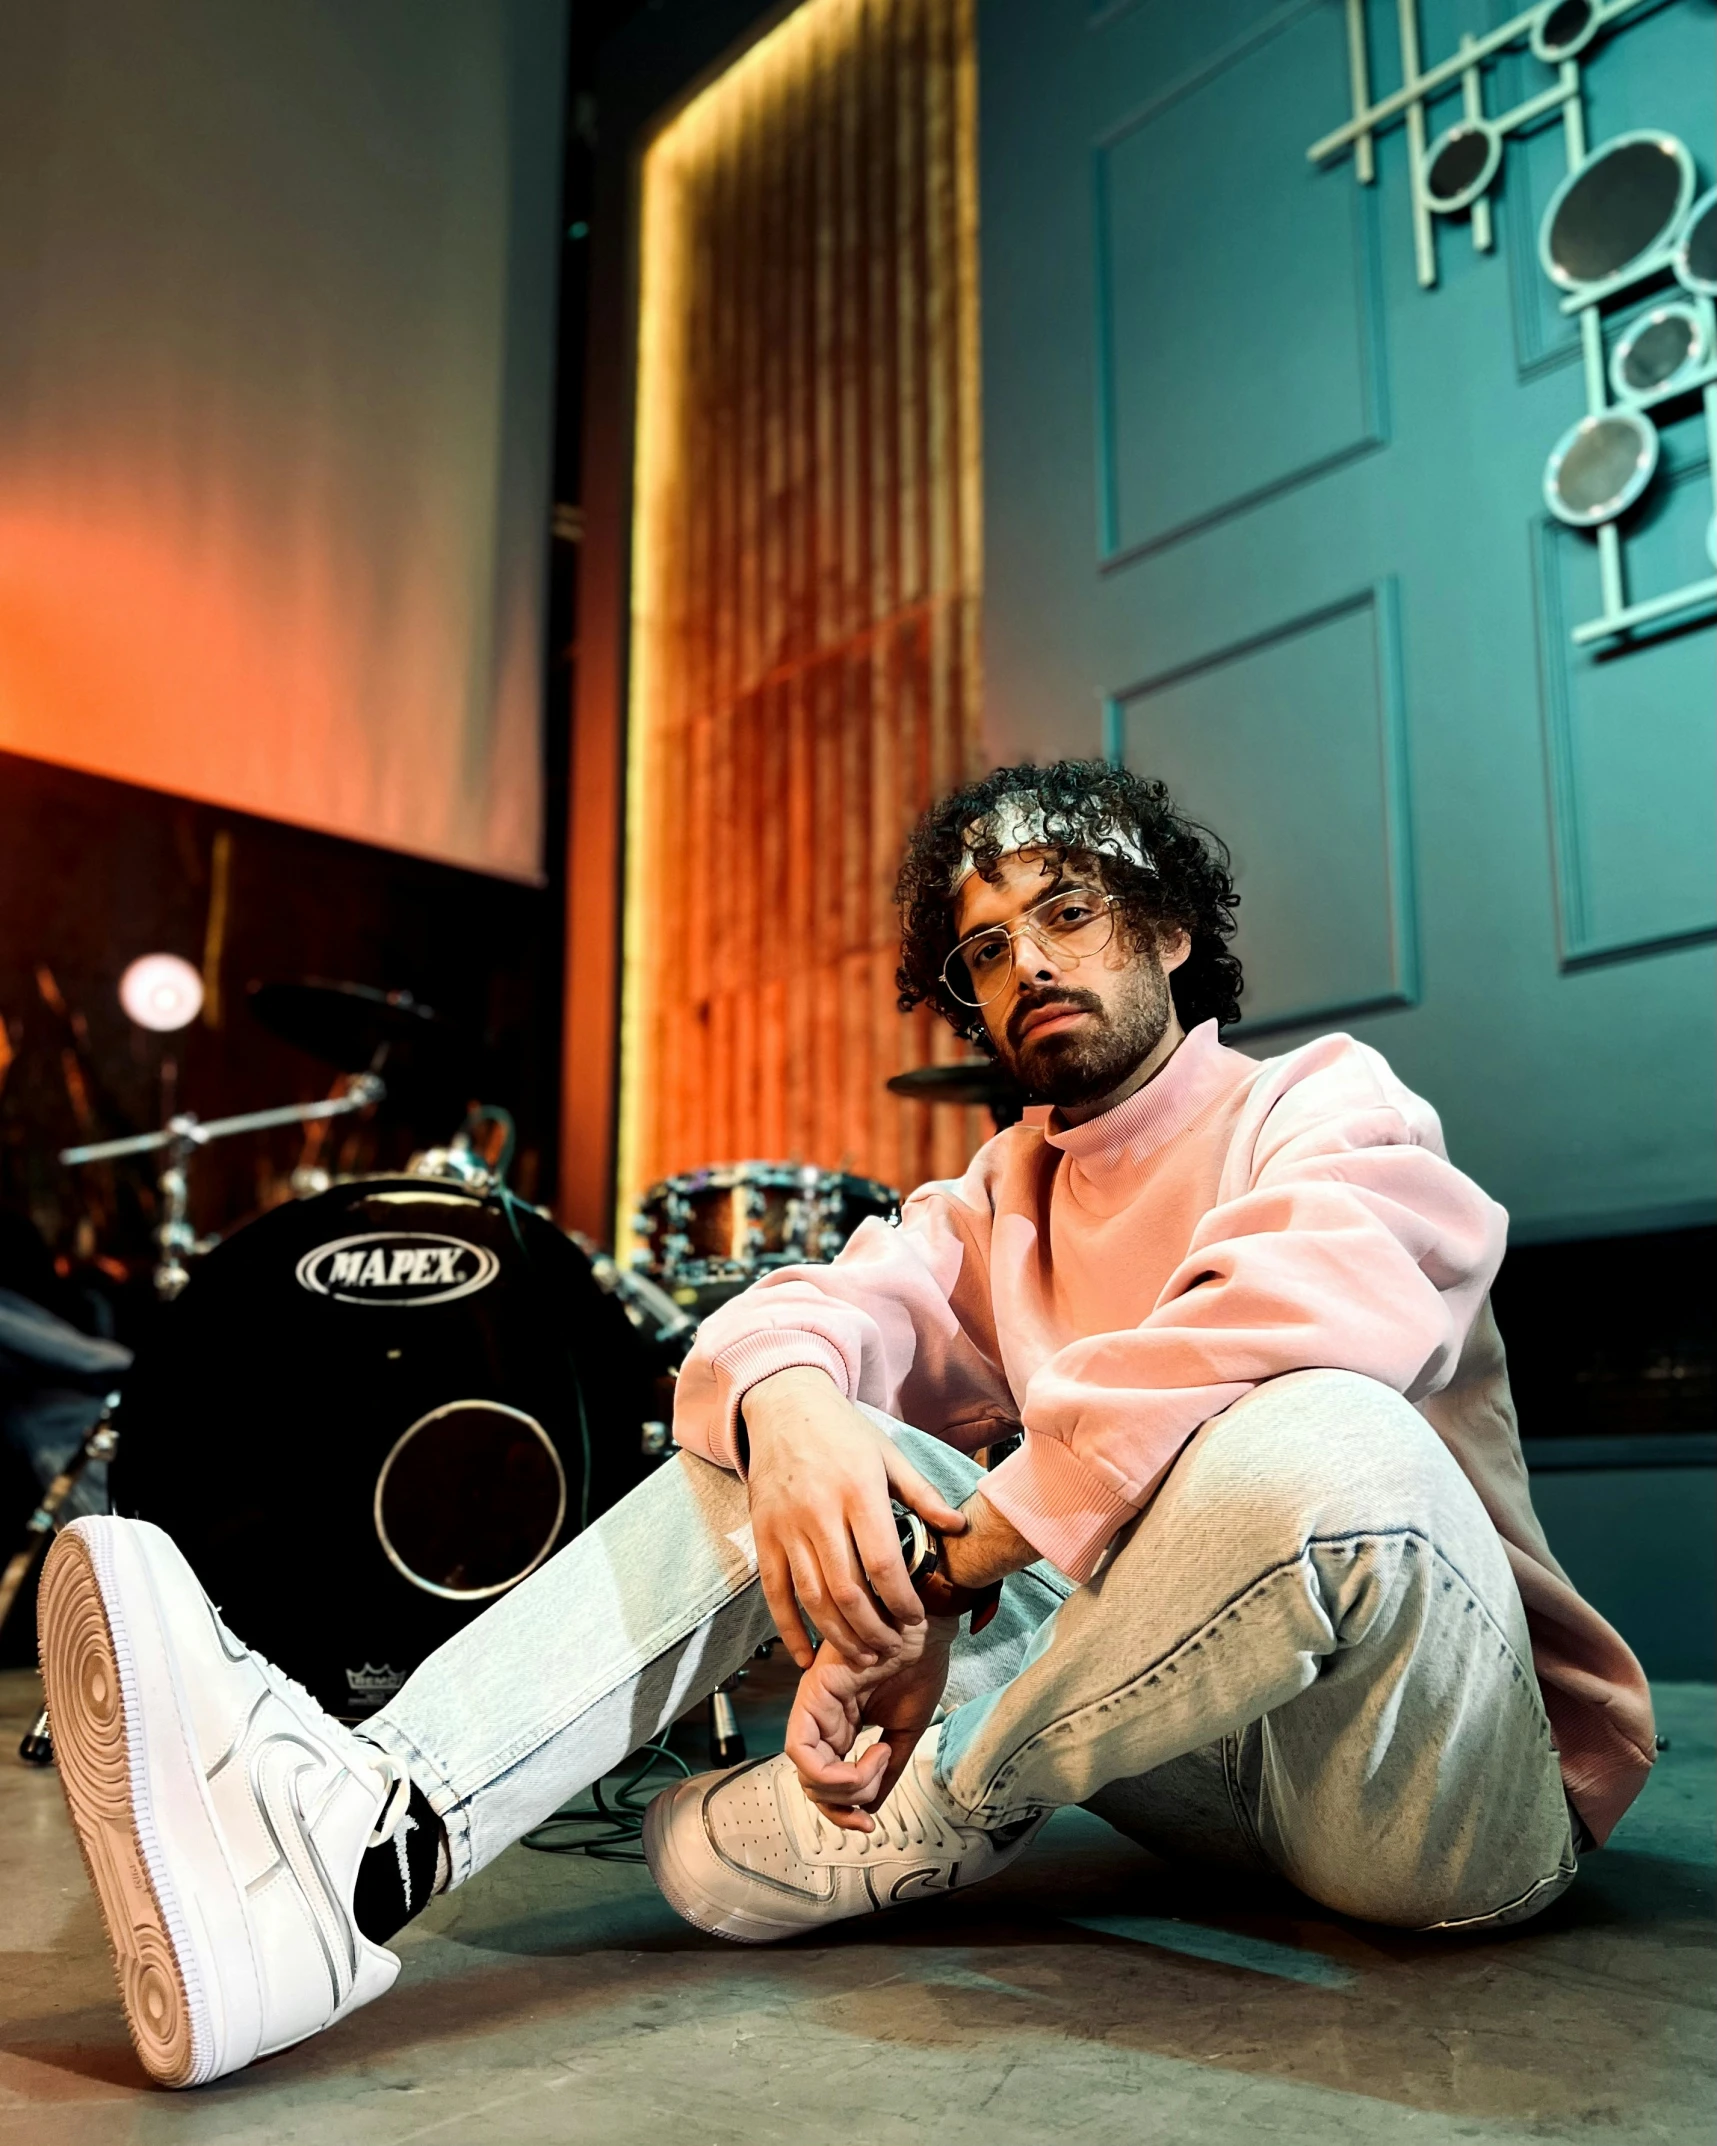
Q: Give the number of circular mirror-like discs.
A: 6